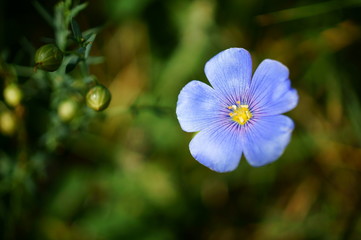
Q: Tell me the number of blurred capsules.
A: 3